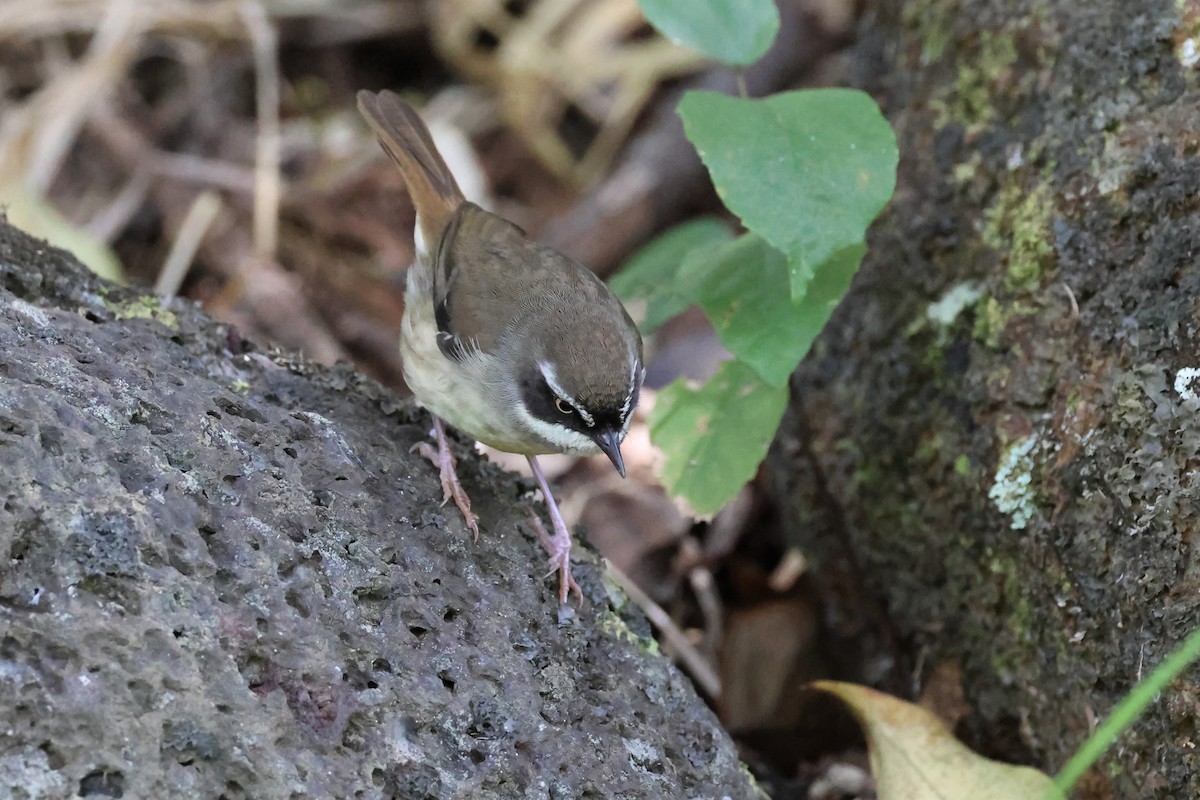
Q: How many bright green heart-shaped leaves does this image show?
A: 5